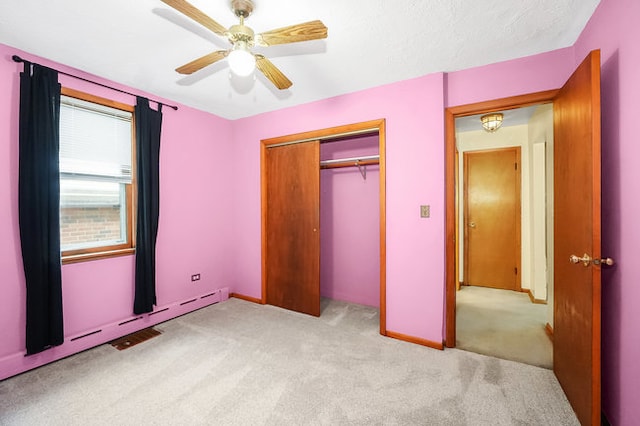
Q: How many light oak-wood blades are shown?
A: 4